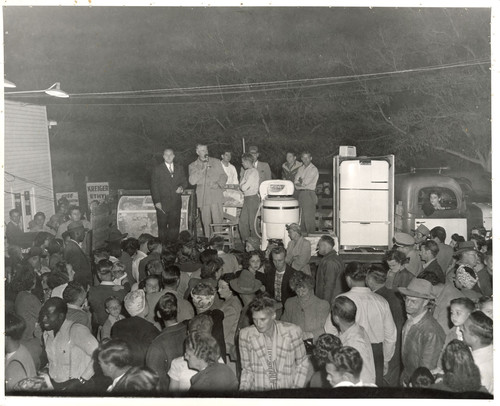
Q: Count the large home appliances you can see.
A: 2